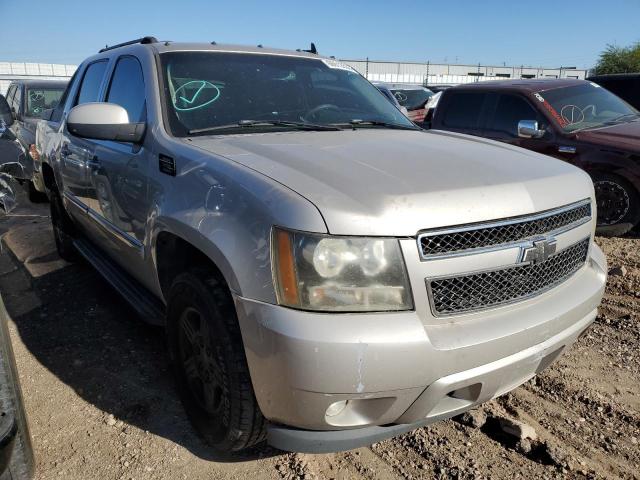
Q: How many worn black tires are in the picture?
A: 3